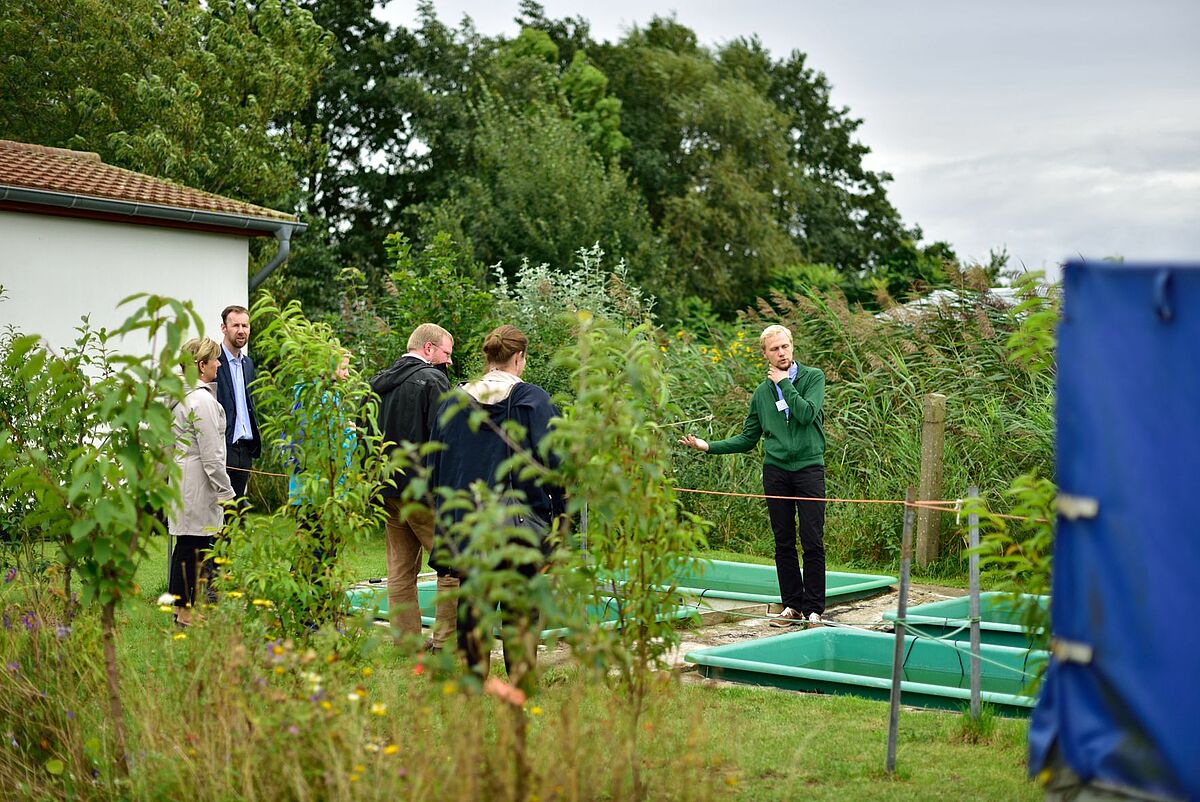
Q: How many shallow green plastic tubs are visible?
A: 4